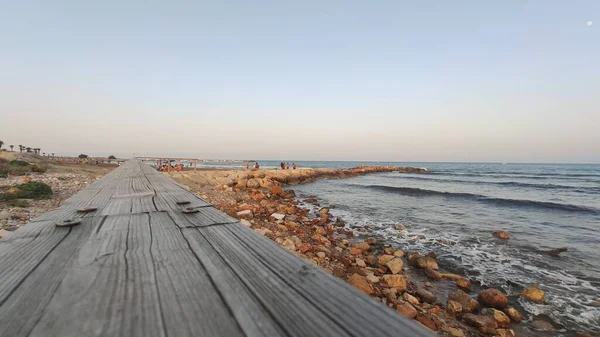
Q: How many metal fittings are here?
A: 4